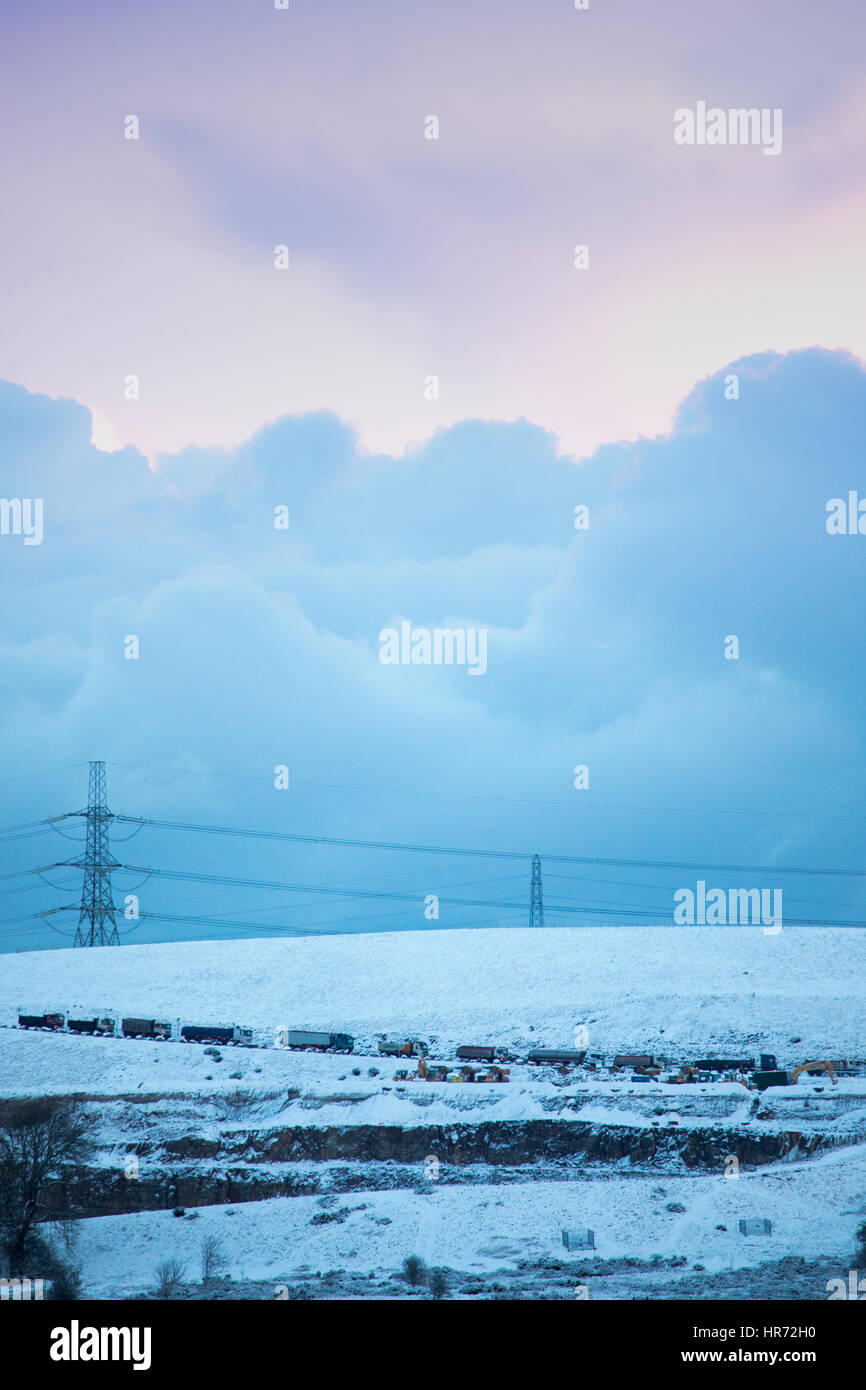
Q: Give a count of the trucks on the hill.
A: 11